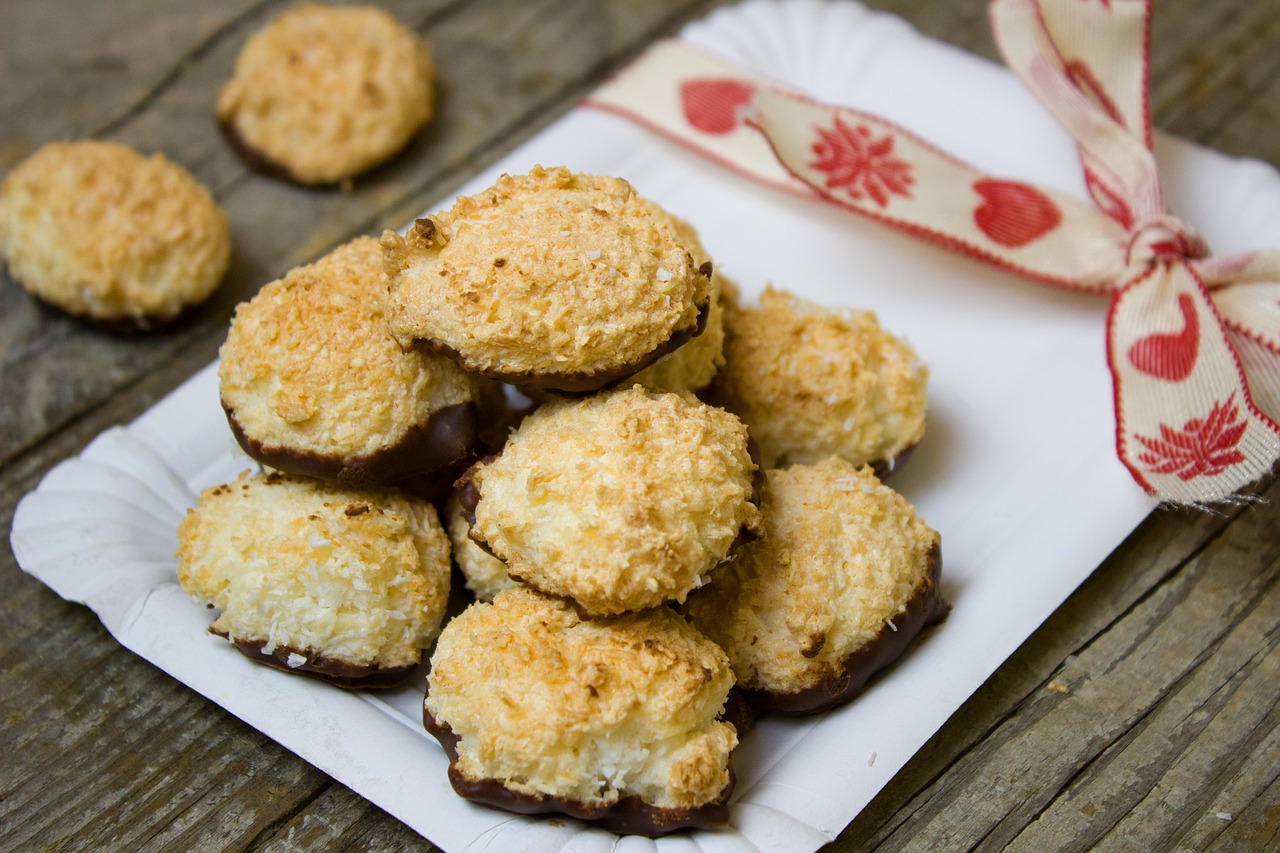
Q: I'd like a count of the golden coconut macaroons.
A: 11